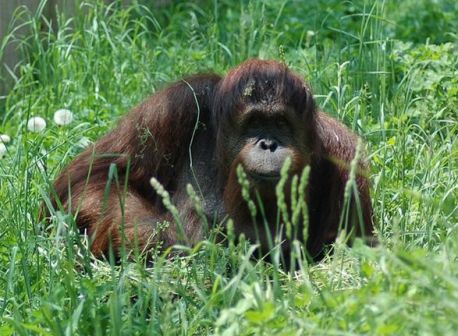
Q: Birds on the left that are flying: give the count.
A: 0